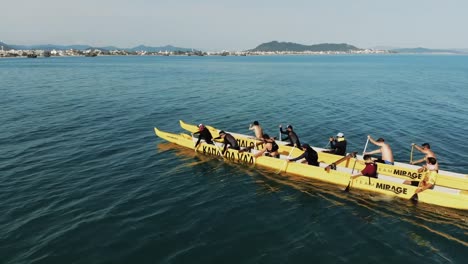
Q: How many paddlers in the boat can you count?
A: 11